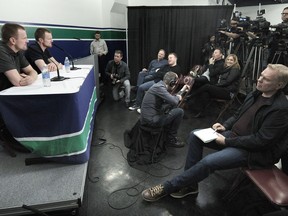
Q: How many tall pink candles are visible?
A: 0